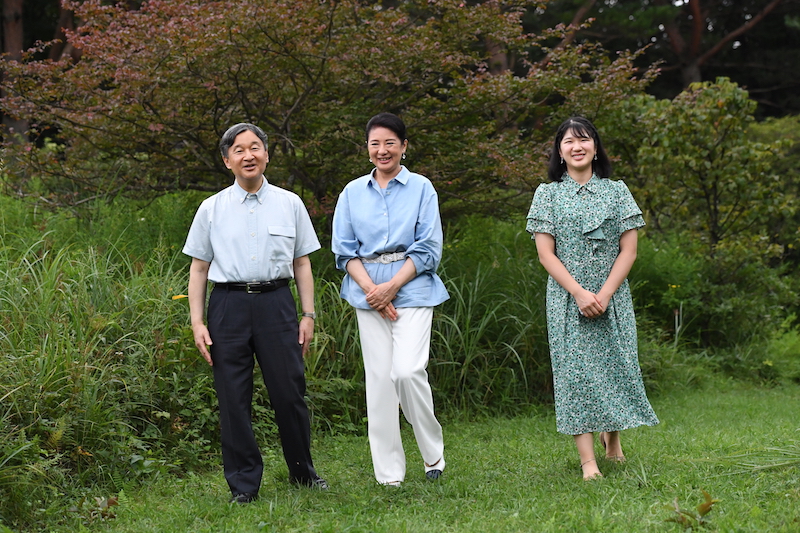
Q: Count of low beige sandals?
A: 2